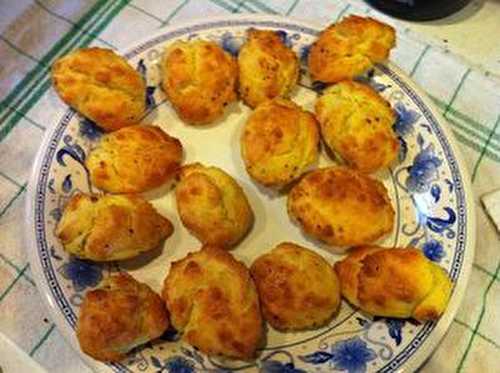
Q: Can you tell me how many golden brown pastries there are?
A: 14